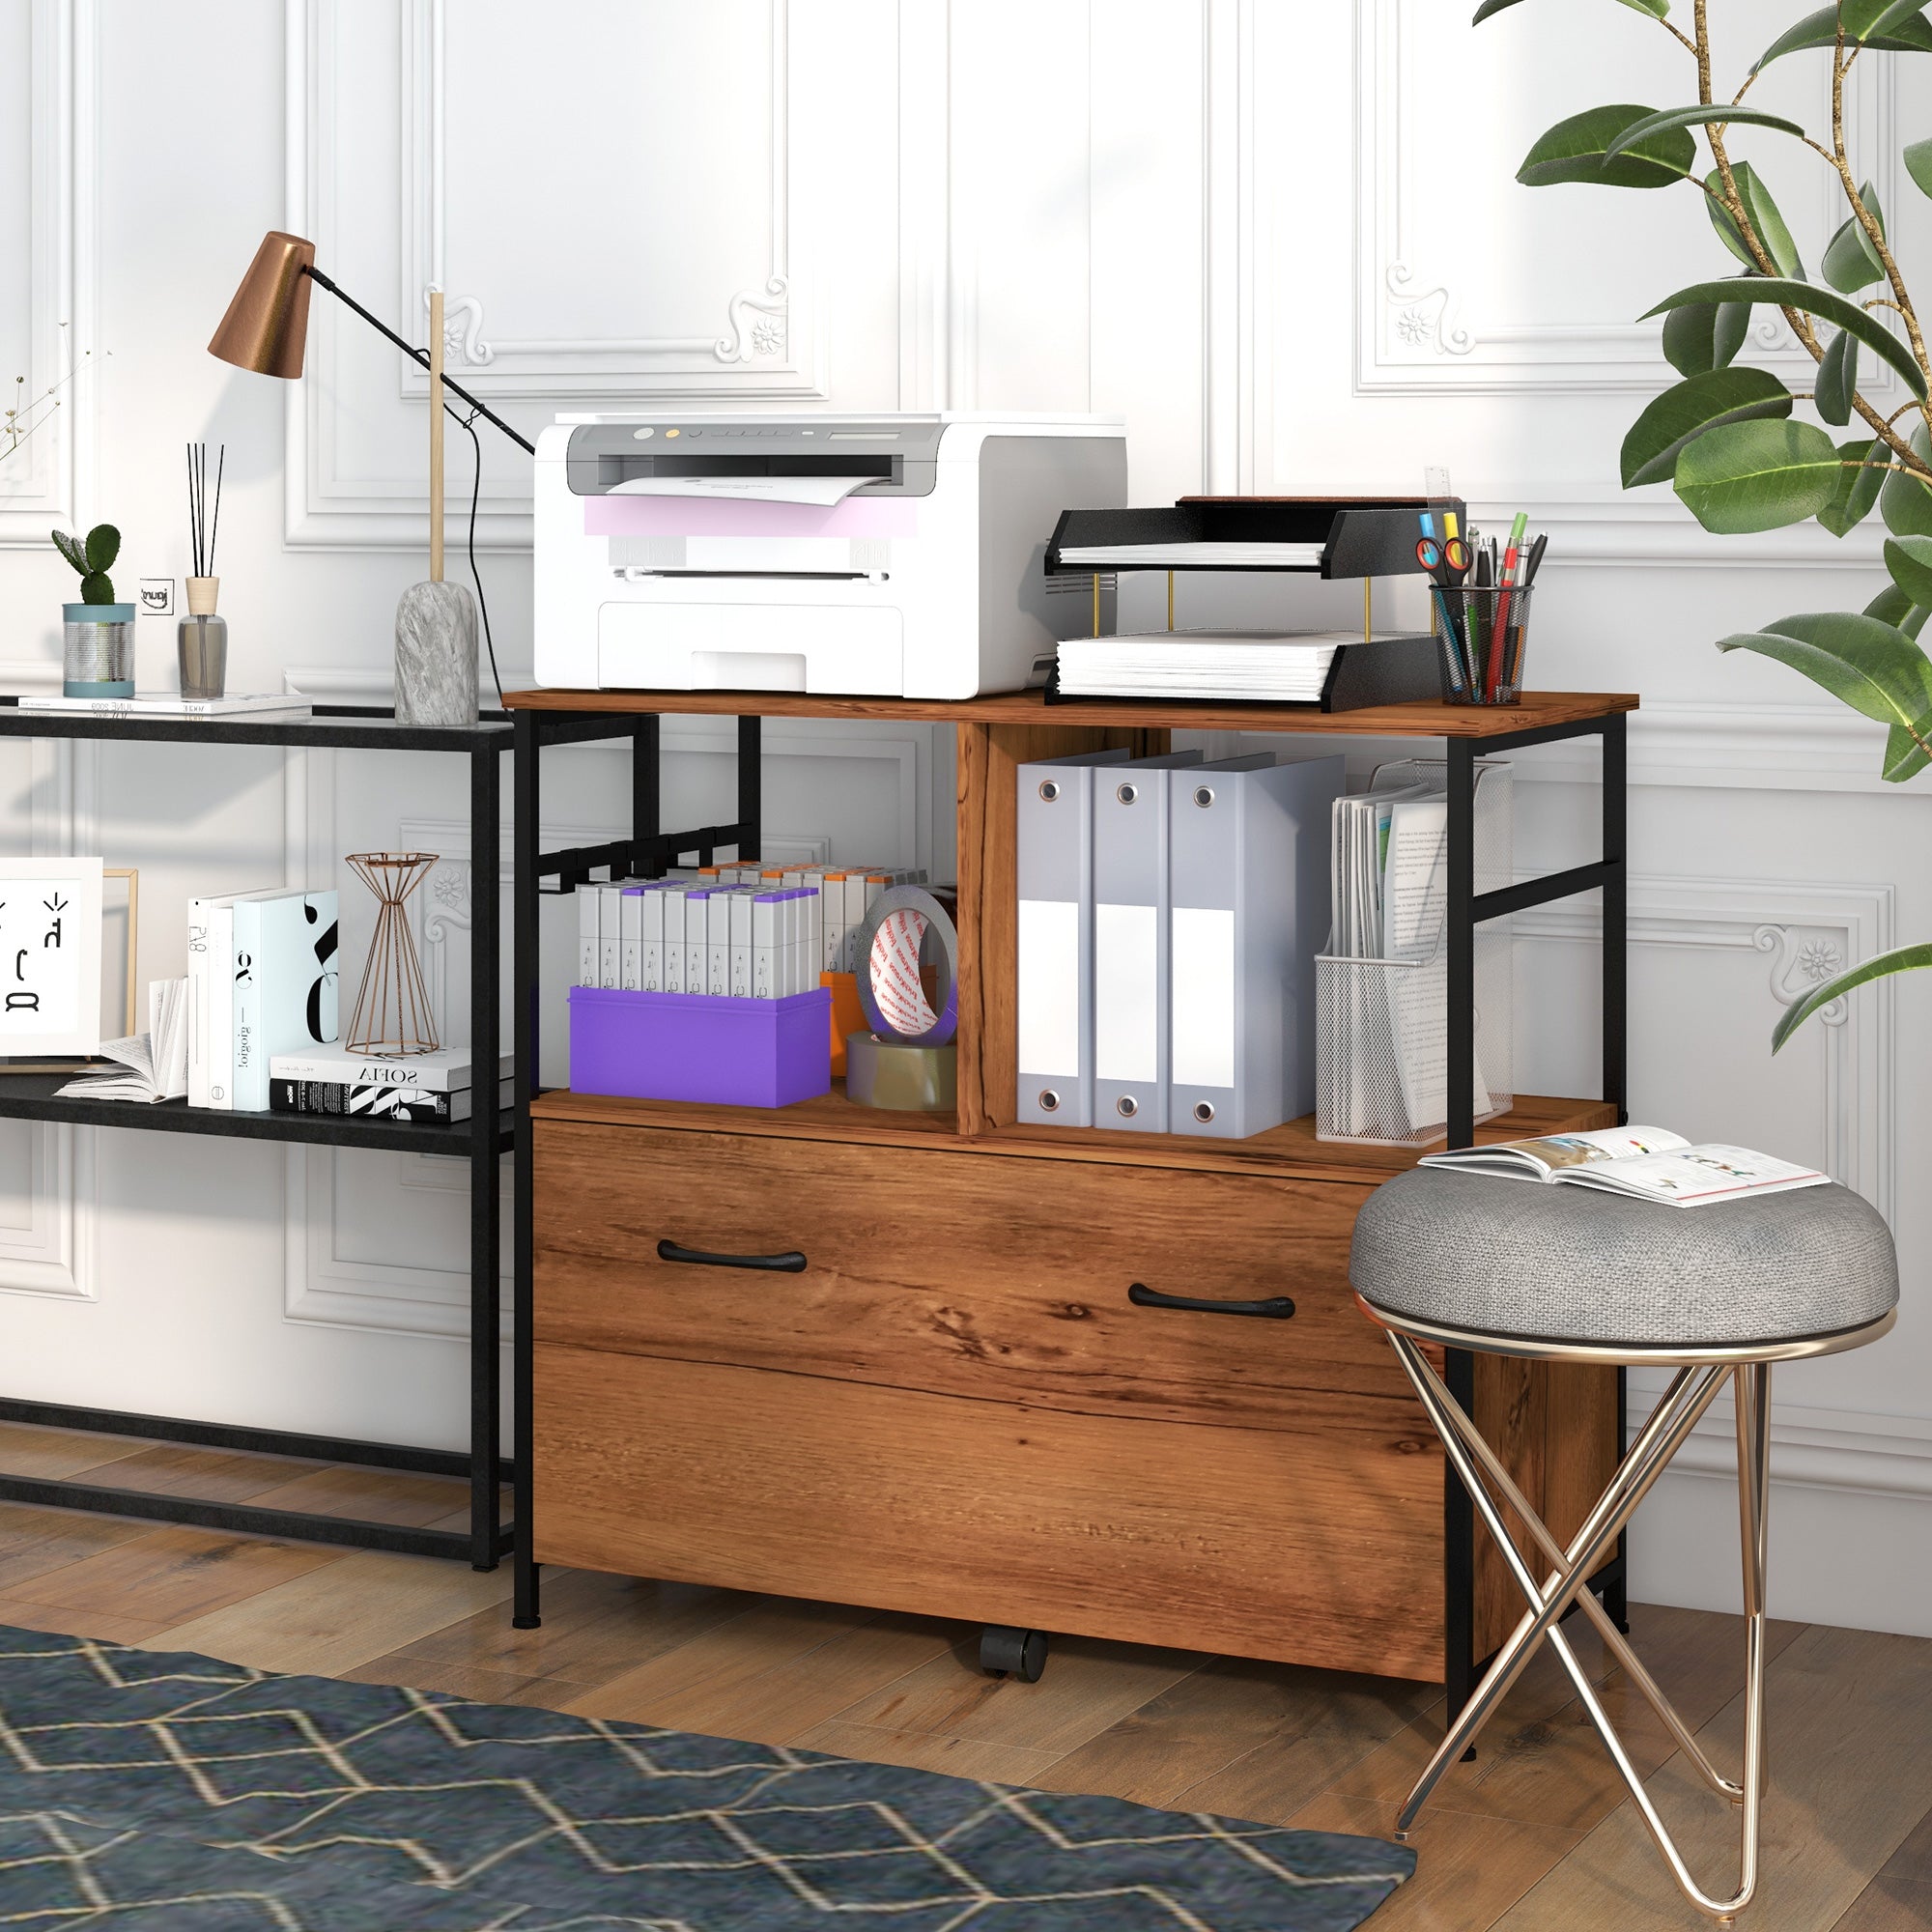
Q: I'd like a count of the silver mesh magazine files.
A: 1